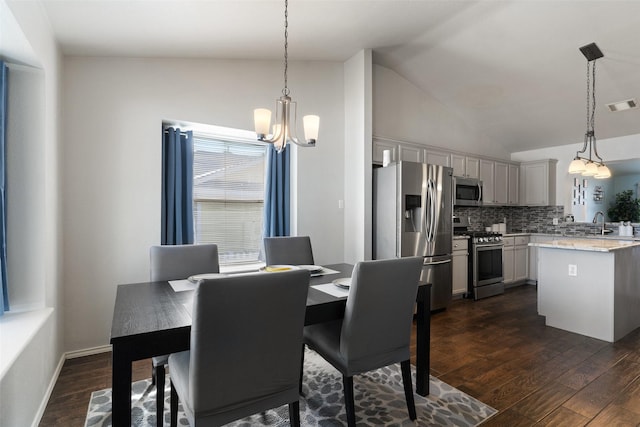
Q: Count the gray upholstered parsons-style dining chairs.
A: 4